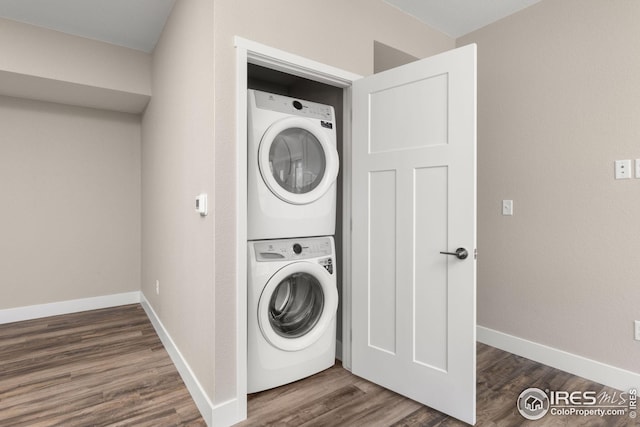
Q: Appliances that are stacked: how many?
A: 2